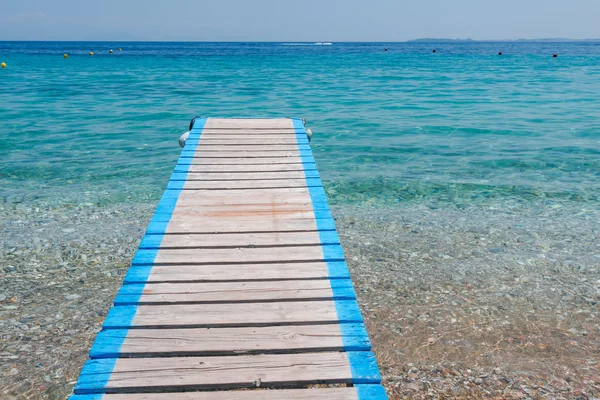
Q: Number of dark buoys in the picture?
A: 4